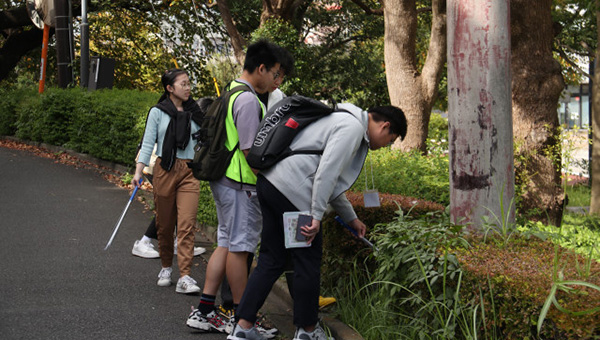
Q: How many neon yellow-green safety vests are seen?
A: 1